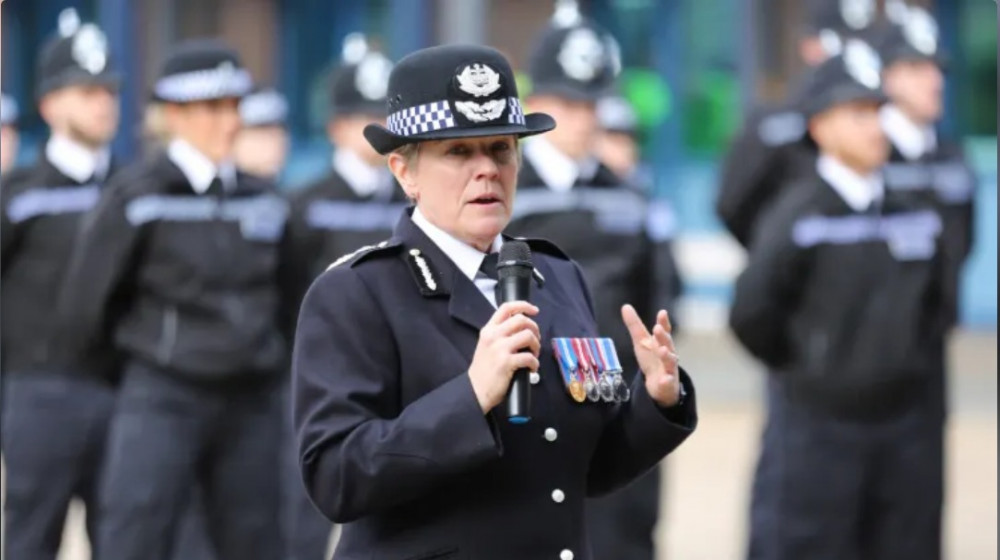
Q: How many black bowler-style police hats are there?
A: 2